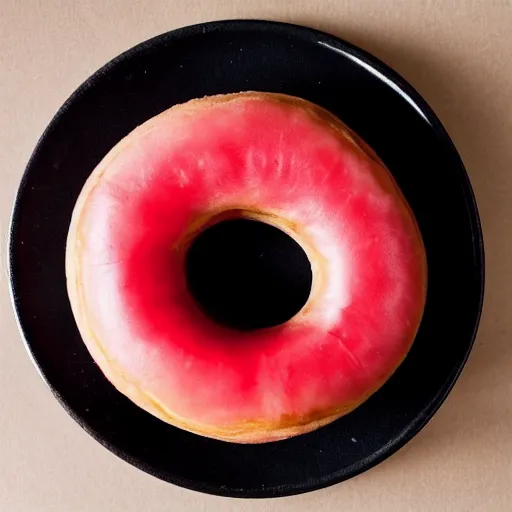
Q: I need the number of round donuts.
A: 1